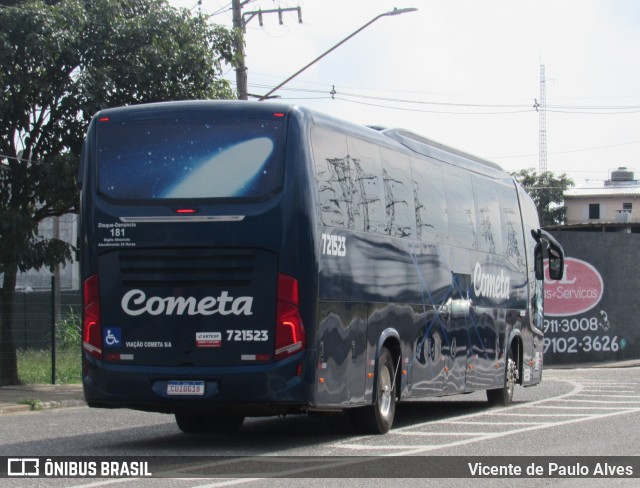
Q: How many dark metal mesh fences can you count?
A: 1